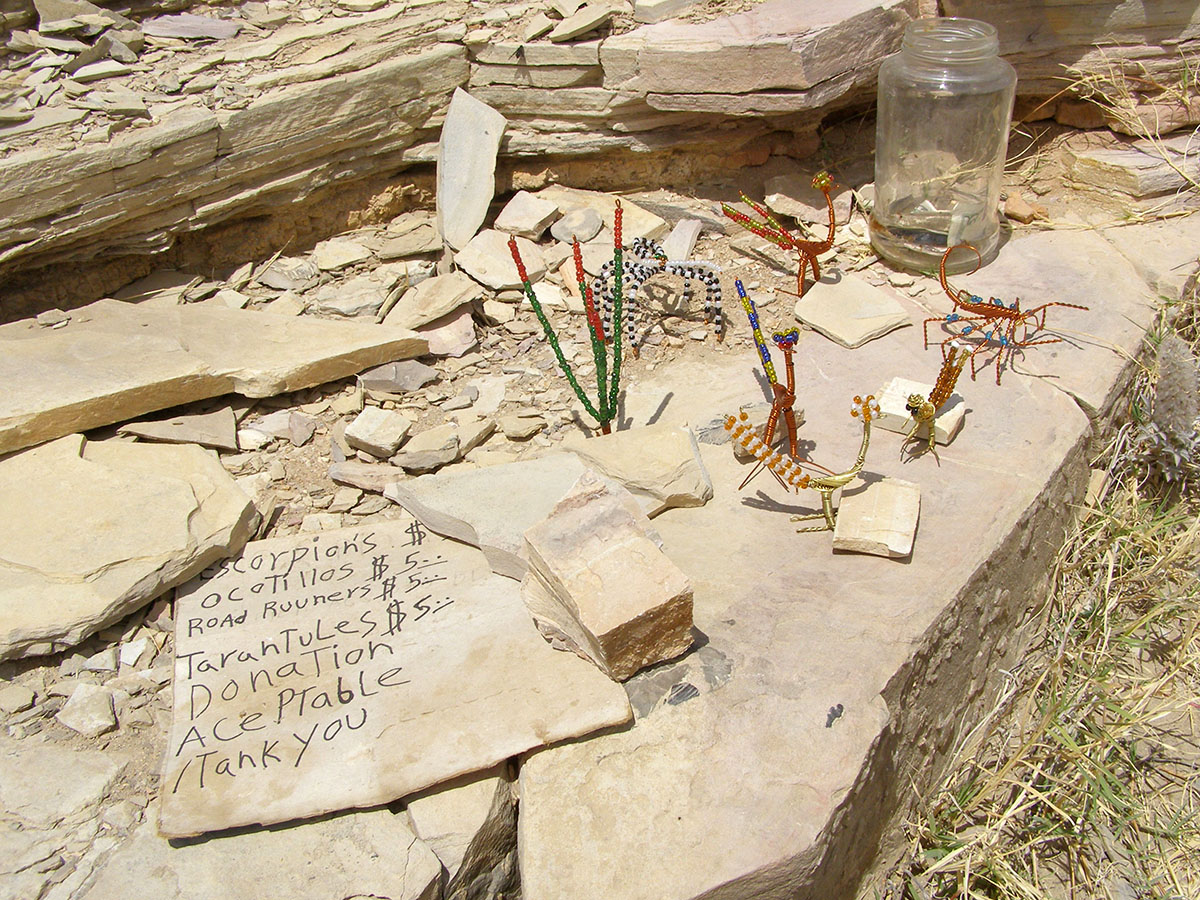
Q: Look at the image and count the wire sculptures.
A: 7